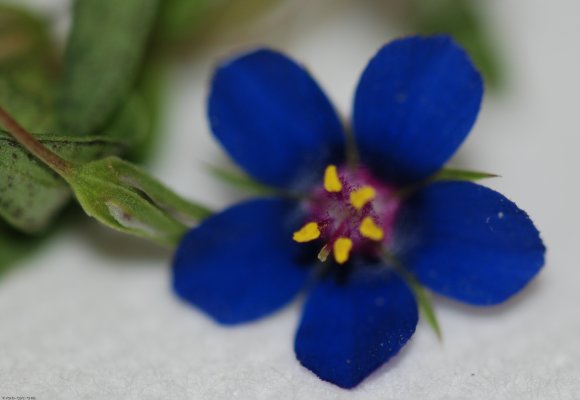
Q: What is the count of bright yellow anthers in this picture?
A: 5